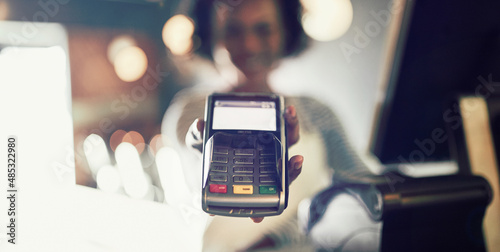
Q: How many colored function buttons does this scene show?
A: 3